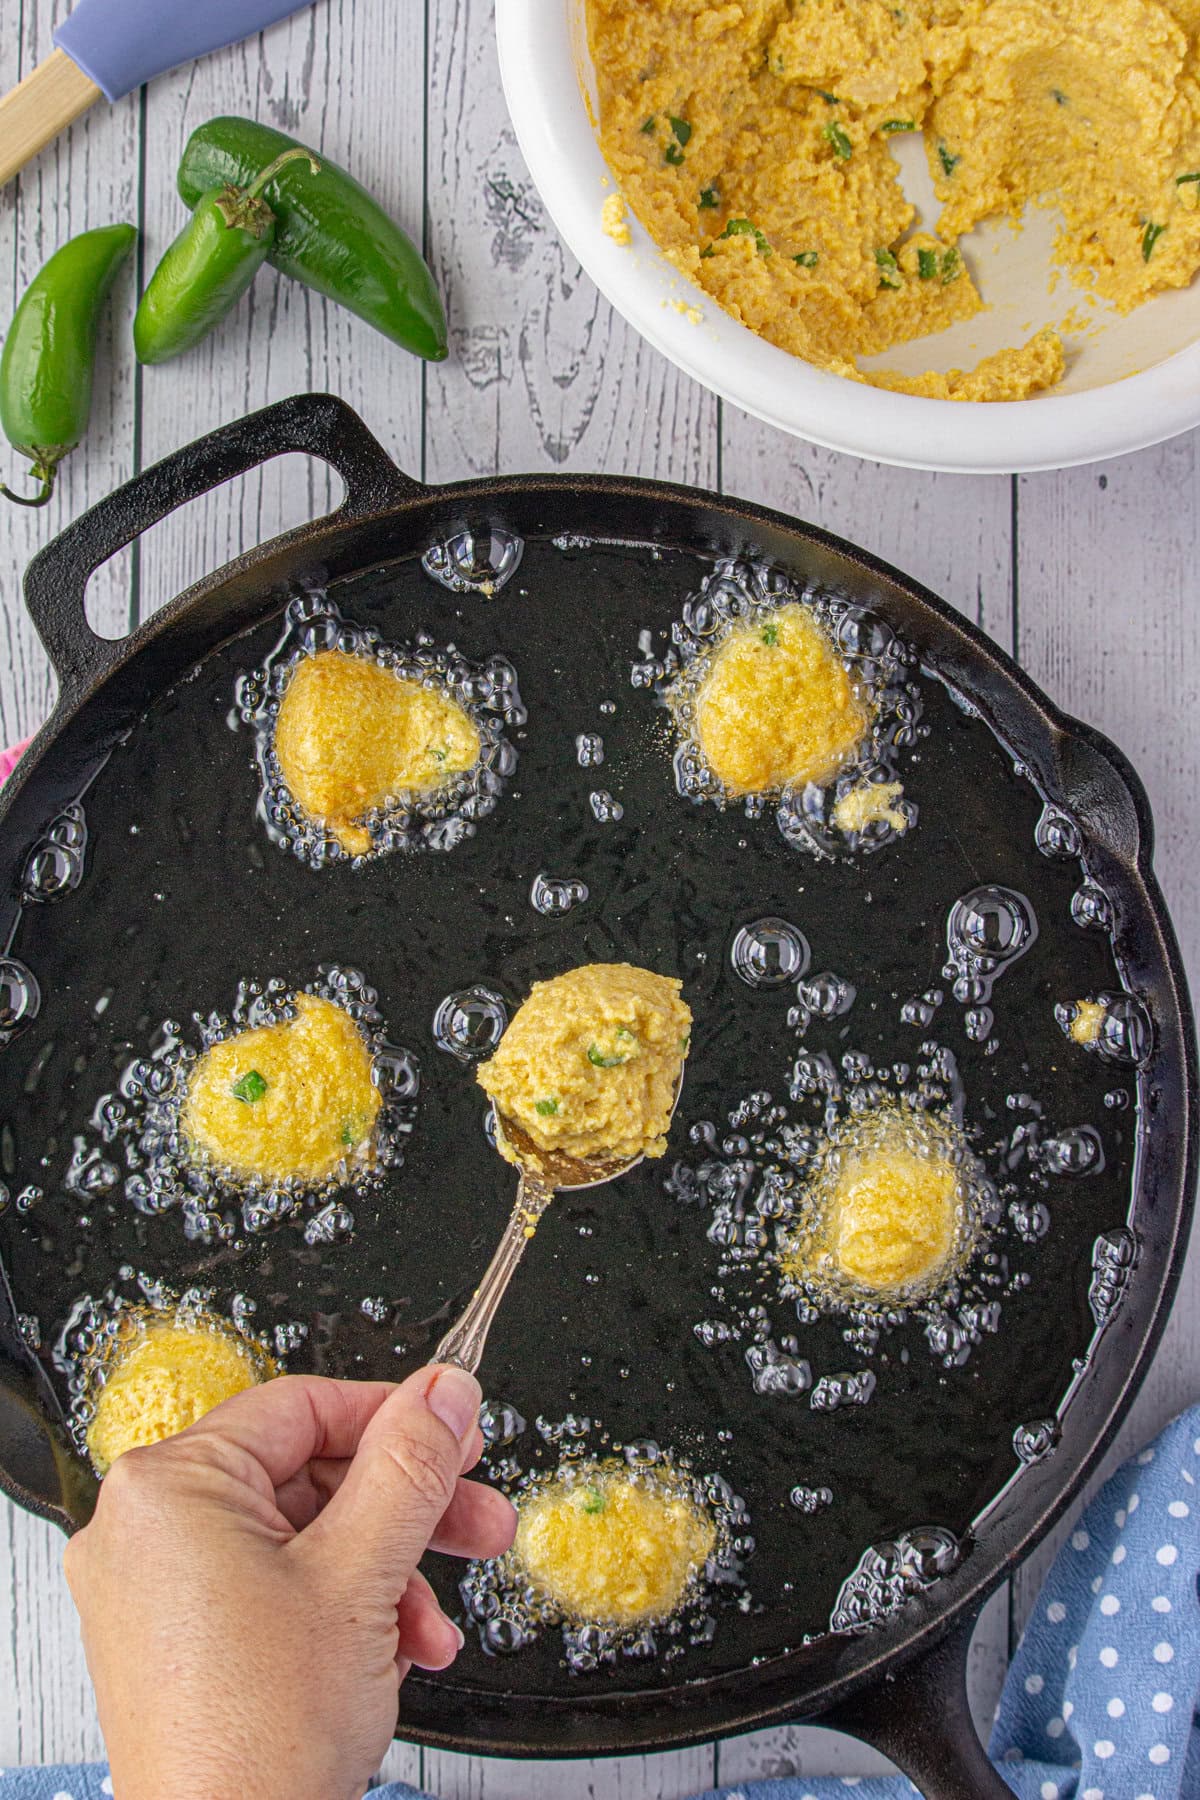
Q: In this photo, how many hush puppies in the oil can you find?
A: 6